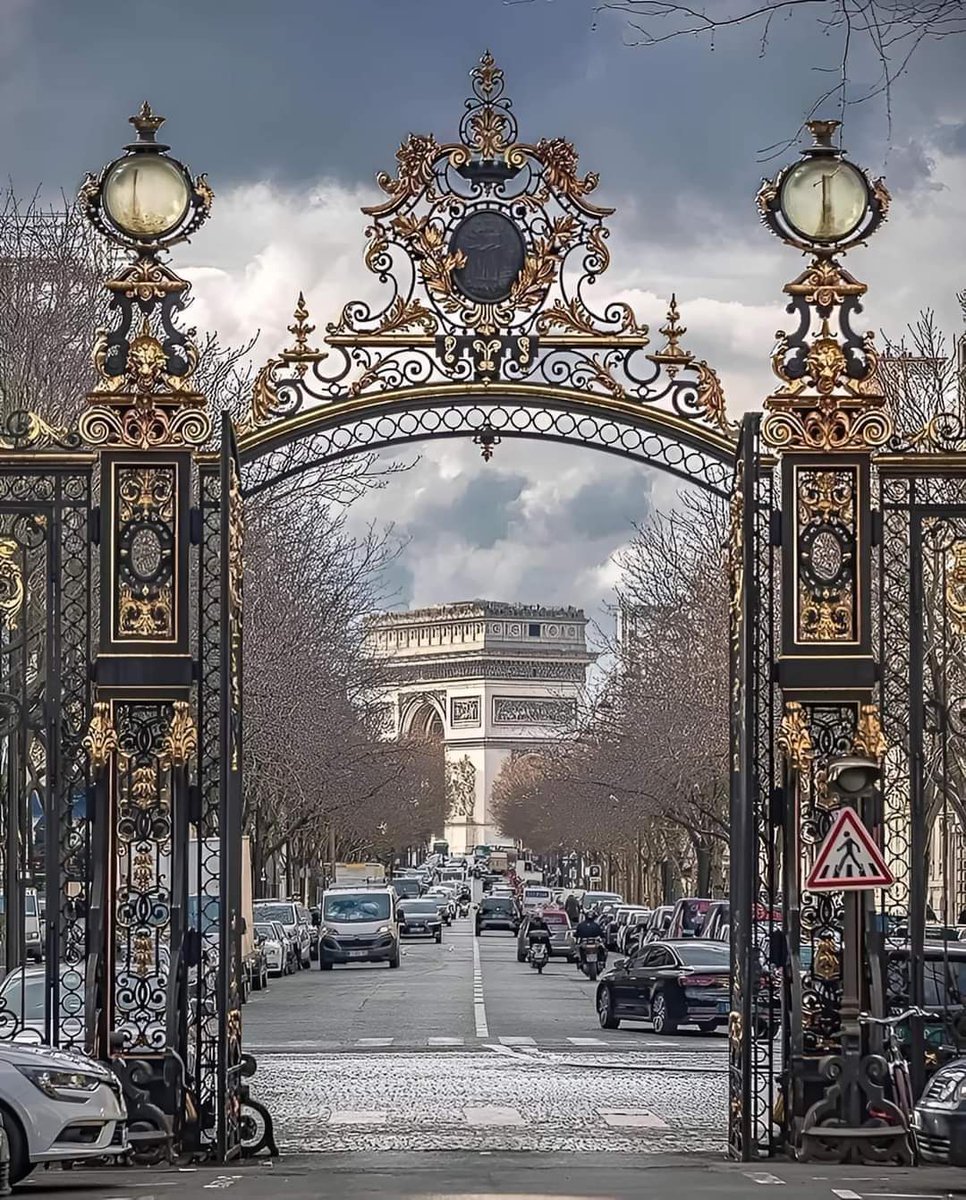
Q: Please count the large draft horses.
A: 0